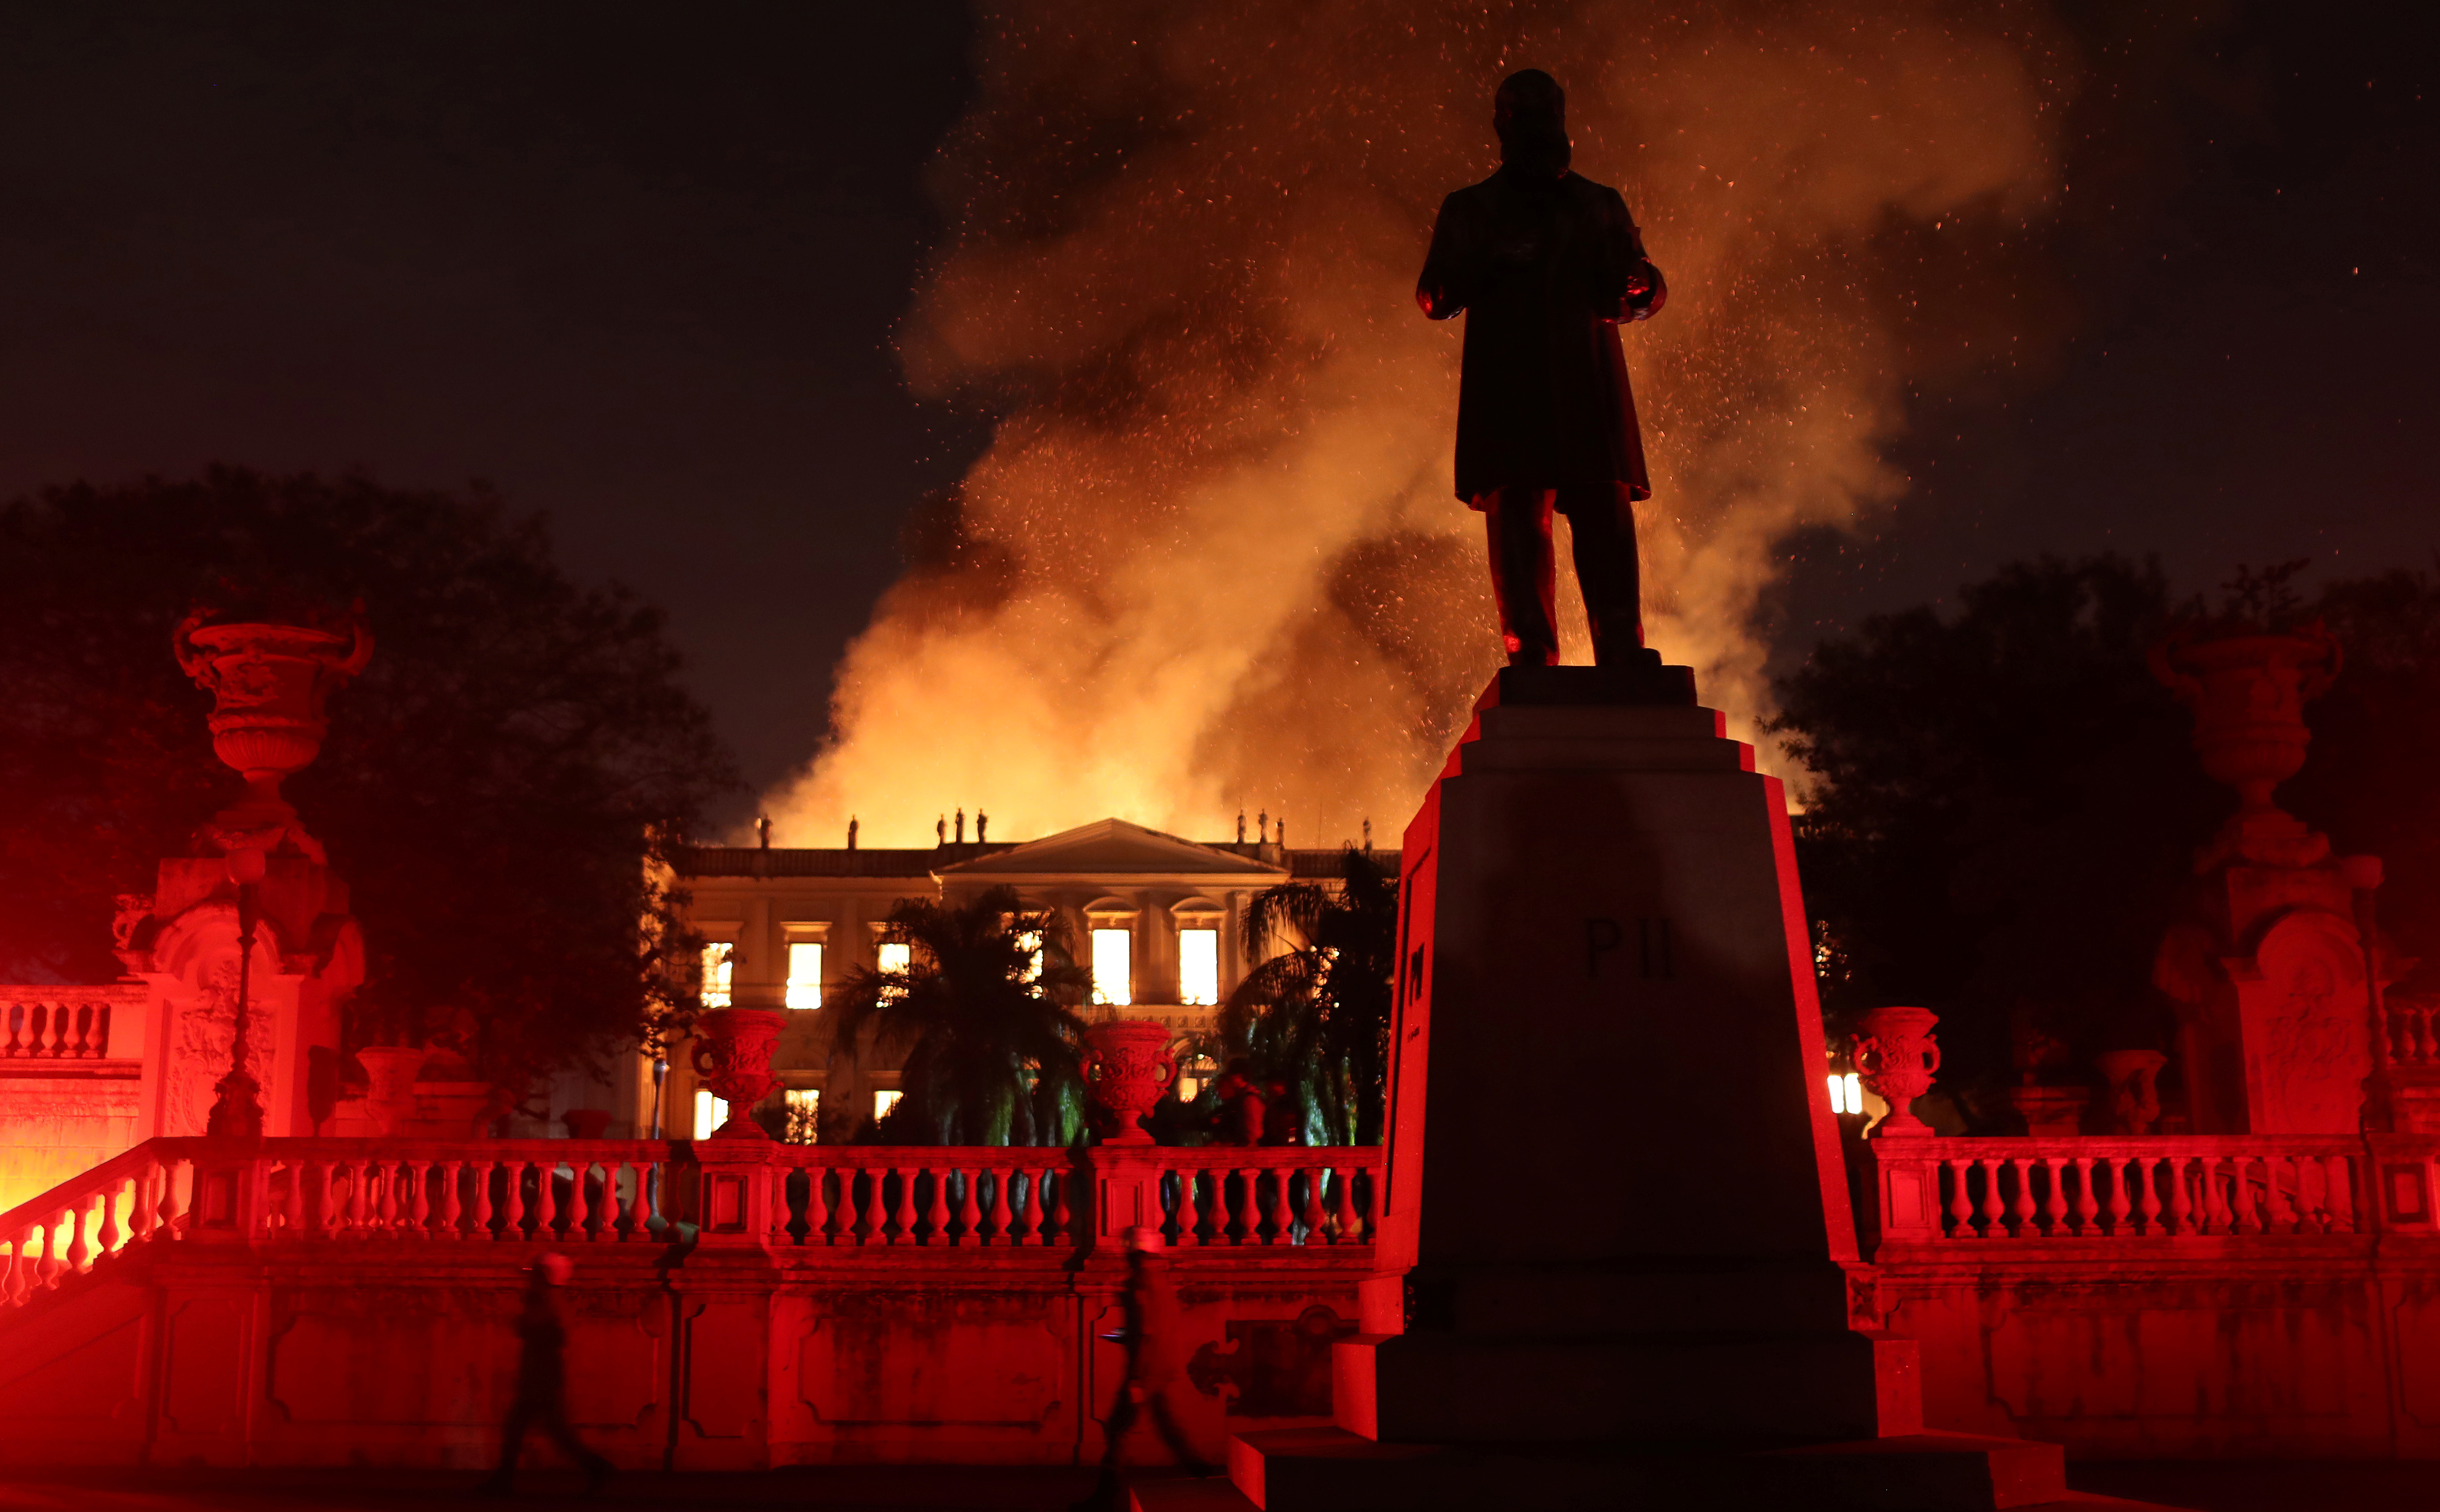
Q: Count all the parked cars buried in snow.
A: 0